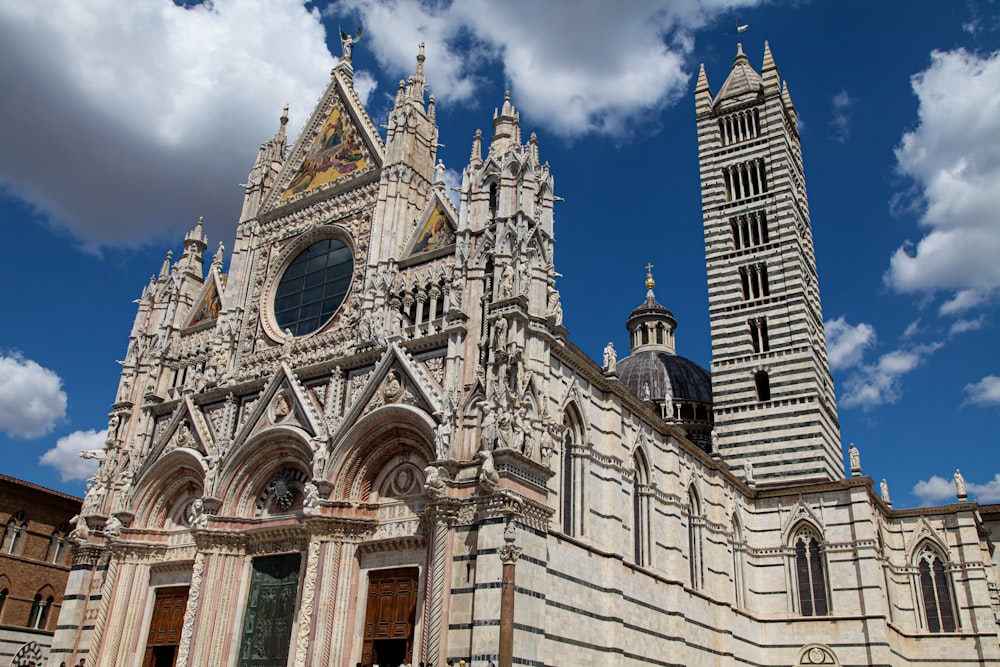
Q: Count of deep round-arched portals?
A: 3